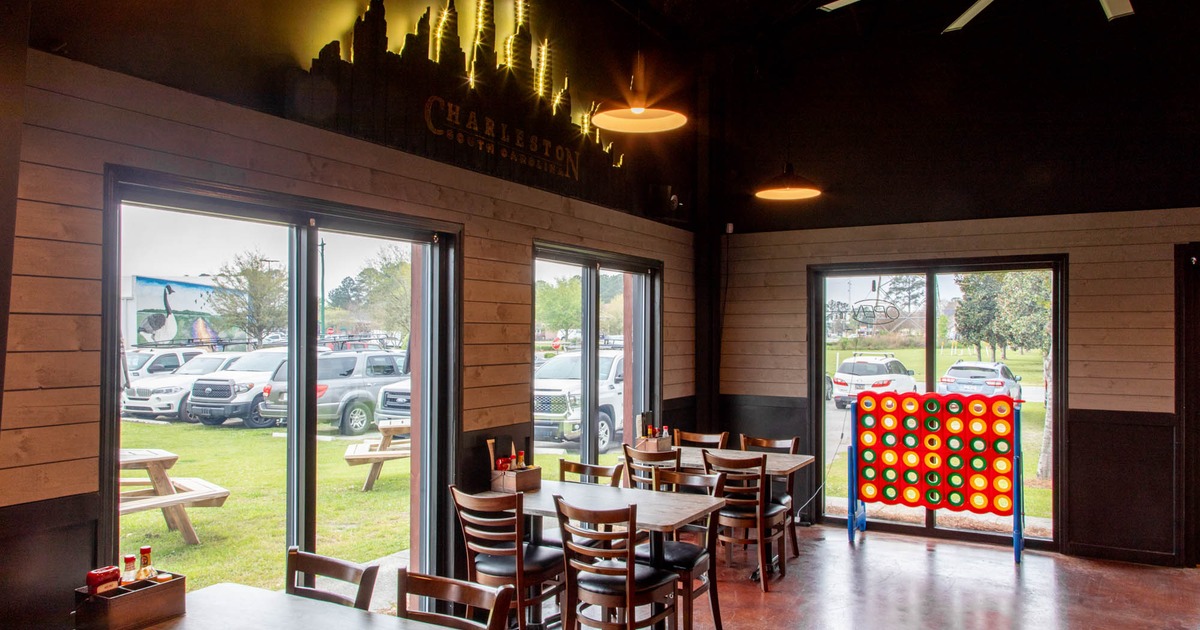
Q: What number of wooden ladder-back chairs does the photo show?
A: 10